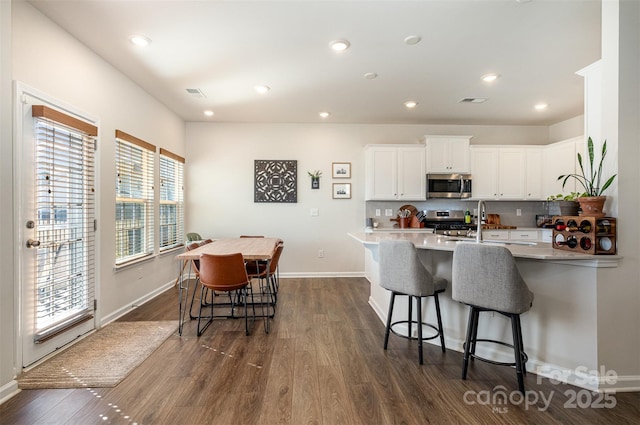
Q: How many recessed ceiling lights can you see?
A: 8